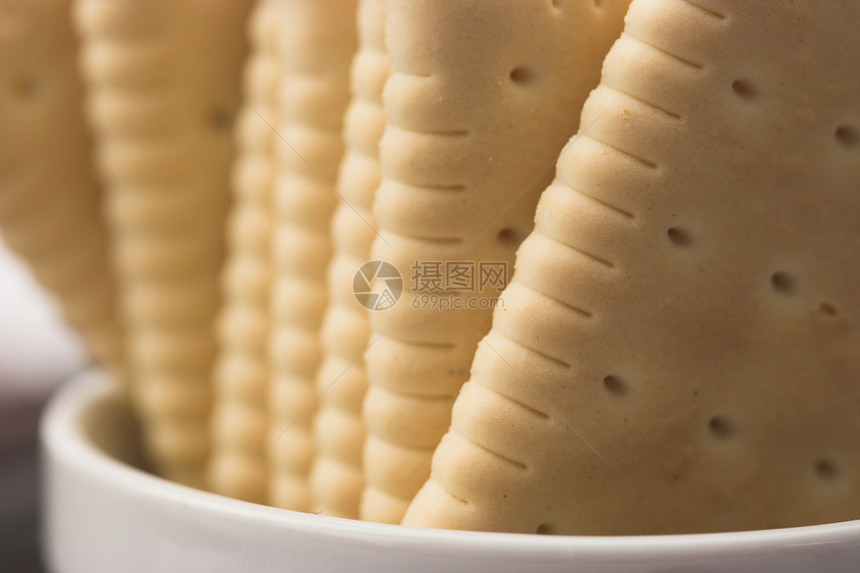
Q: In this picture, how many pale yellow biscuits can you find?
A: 7